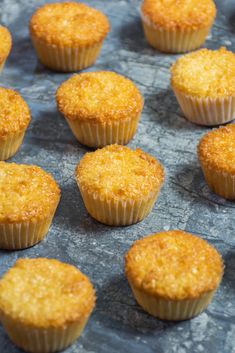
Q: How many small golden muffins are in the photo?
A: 11